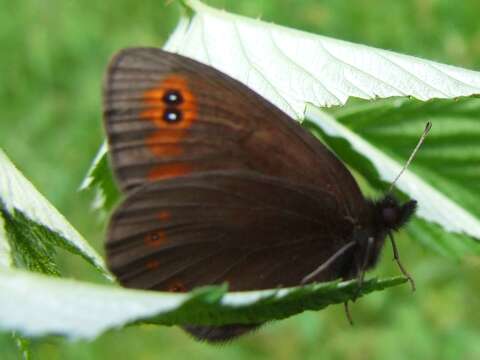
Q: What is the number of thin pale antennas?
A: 1